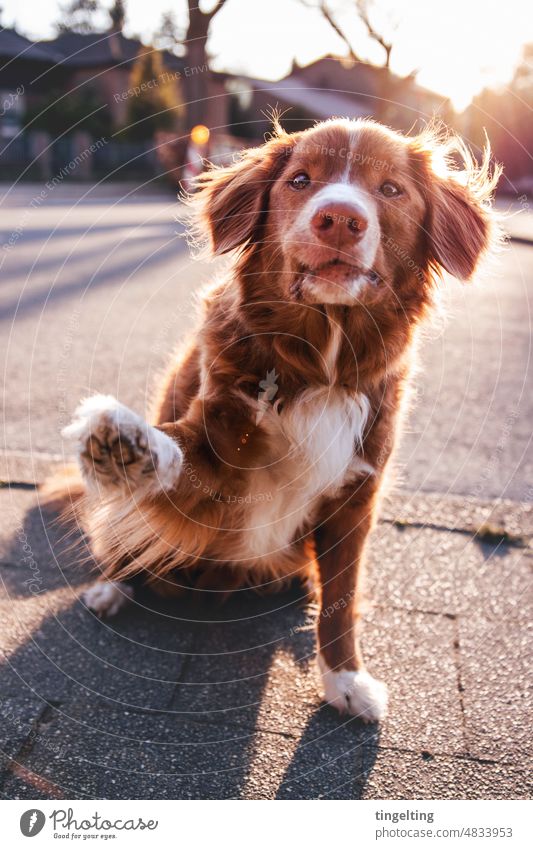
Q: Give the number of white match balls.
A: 0